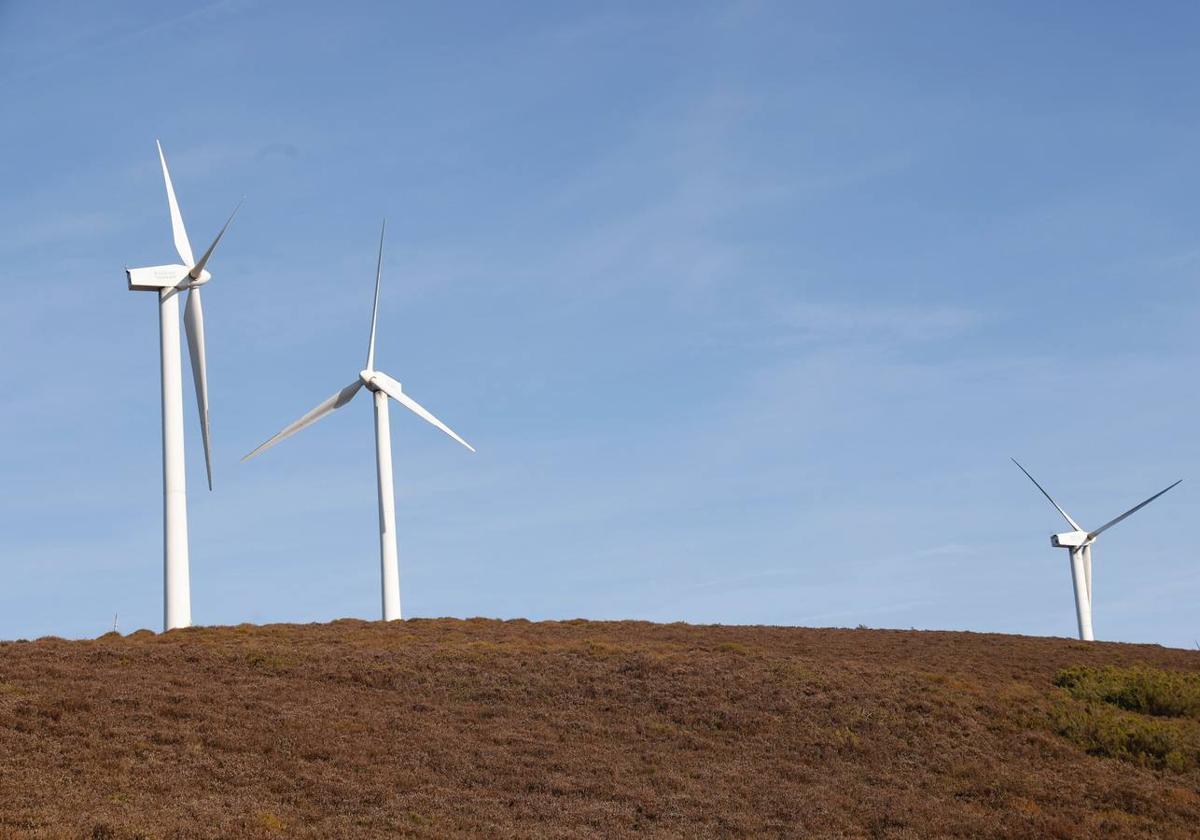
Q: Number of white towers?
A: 3